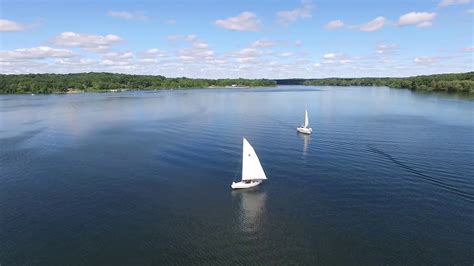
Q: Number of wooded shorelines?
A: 2